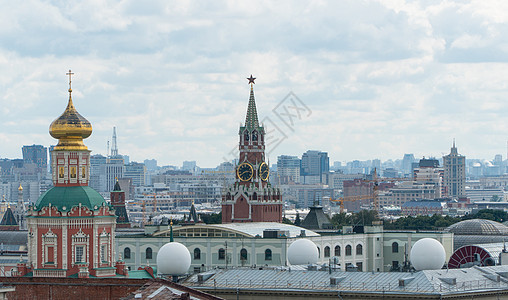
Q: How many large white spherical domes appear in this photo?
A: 3